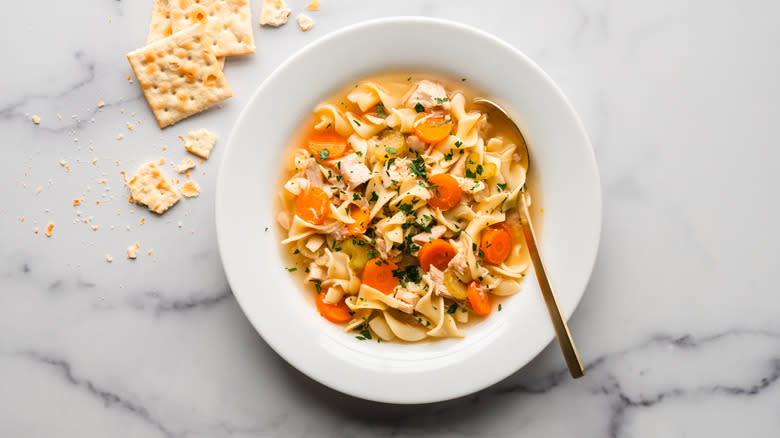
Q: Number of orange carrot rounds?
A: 10